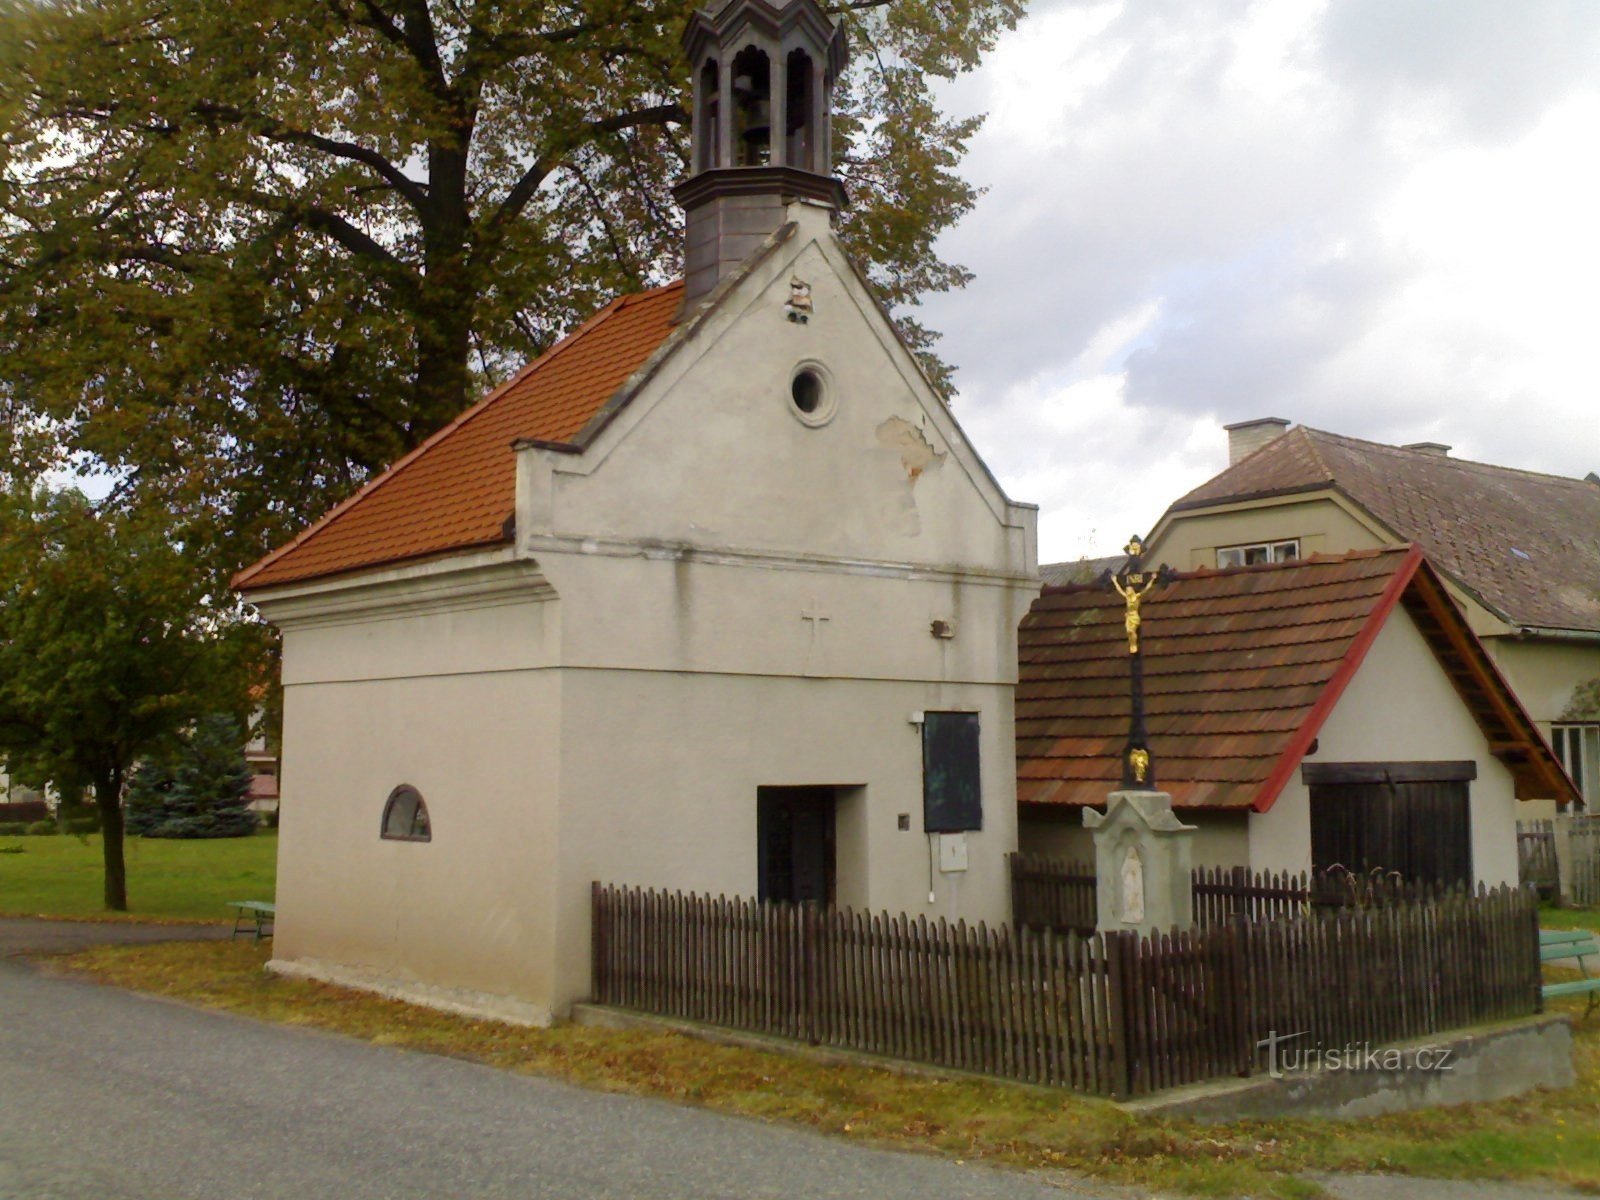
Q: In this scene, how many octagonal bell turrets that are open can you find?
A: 1